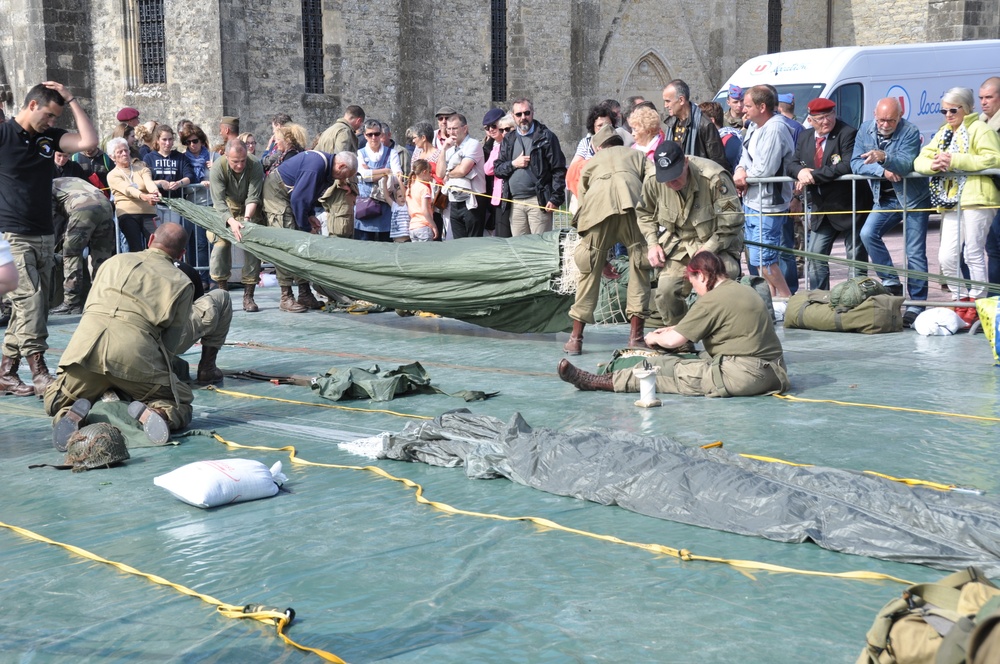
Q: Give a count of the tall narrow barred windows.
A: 4